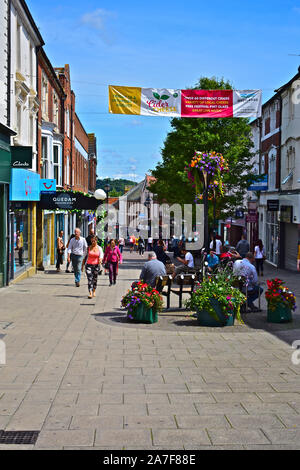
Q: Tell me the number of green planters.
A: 3